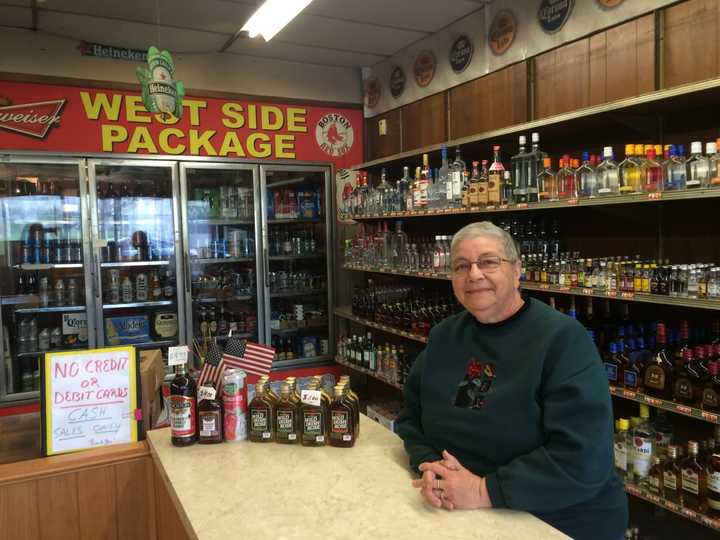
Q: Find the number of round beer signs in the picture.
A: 7